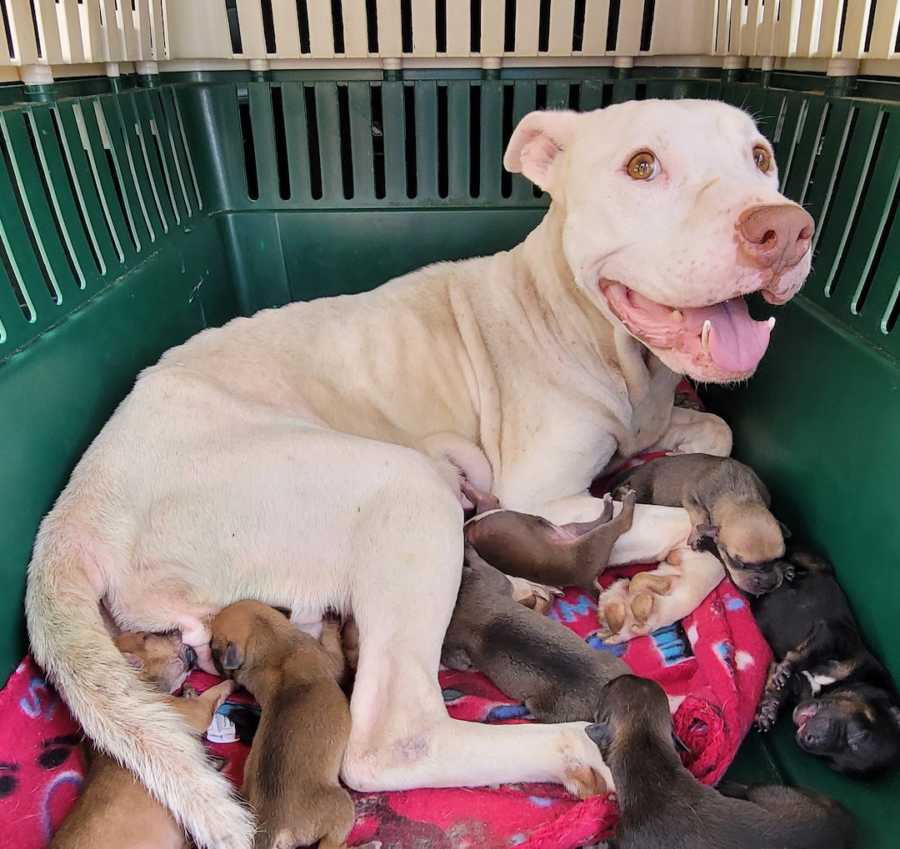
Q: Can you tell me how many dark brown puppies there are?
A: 4